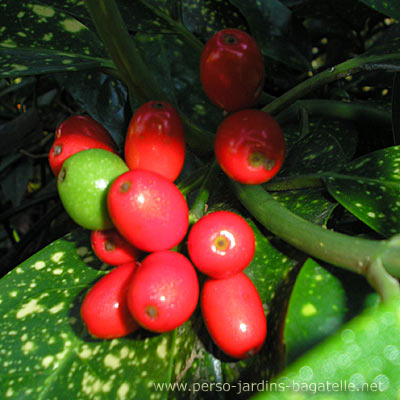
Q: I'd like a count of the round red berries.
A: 10